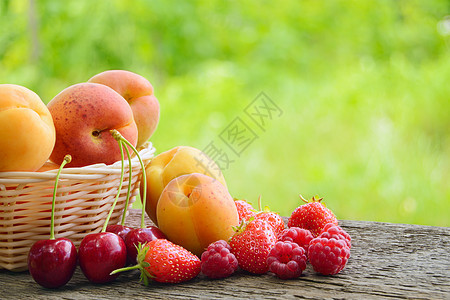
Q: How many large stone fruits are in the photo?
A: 5